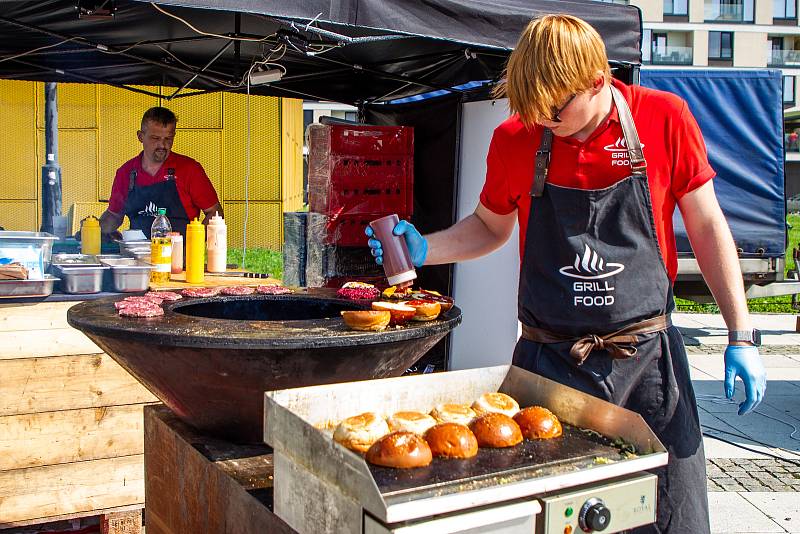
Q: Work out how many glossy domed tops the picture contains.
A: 4